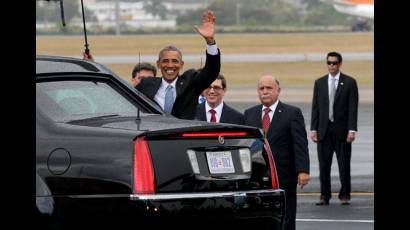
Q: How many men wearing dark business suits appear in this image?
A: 4